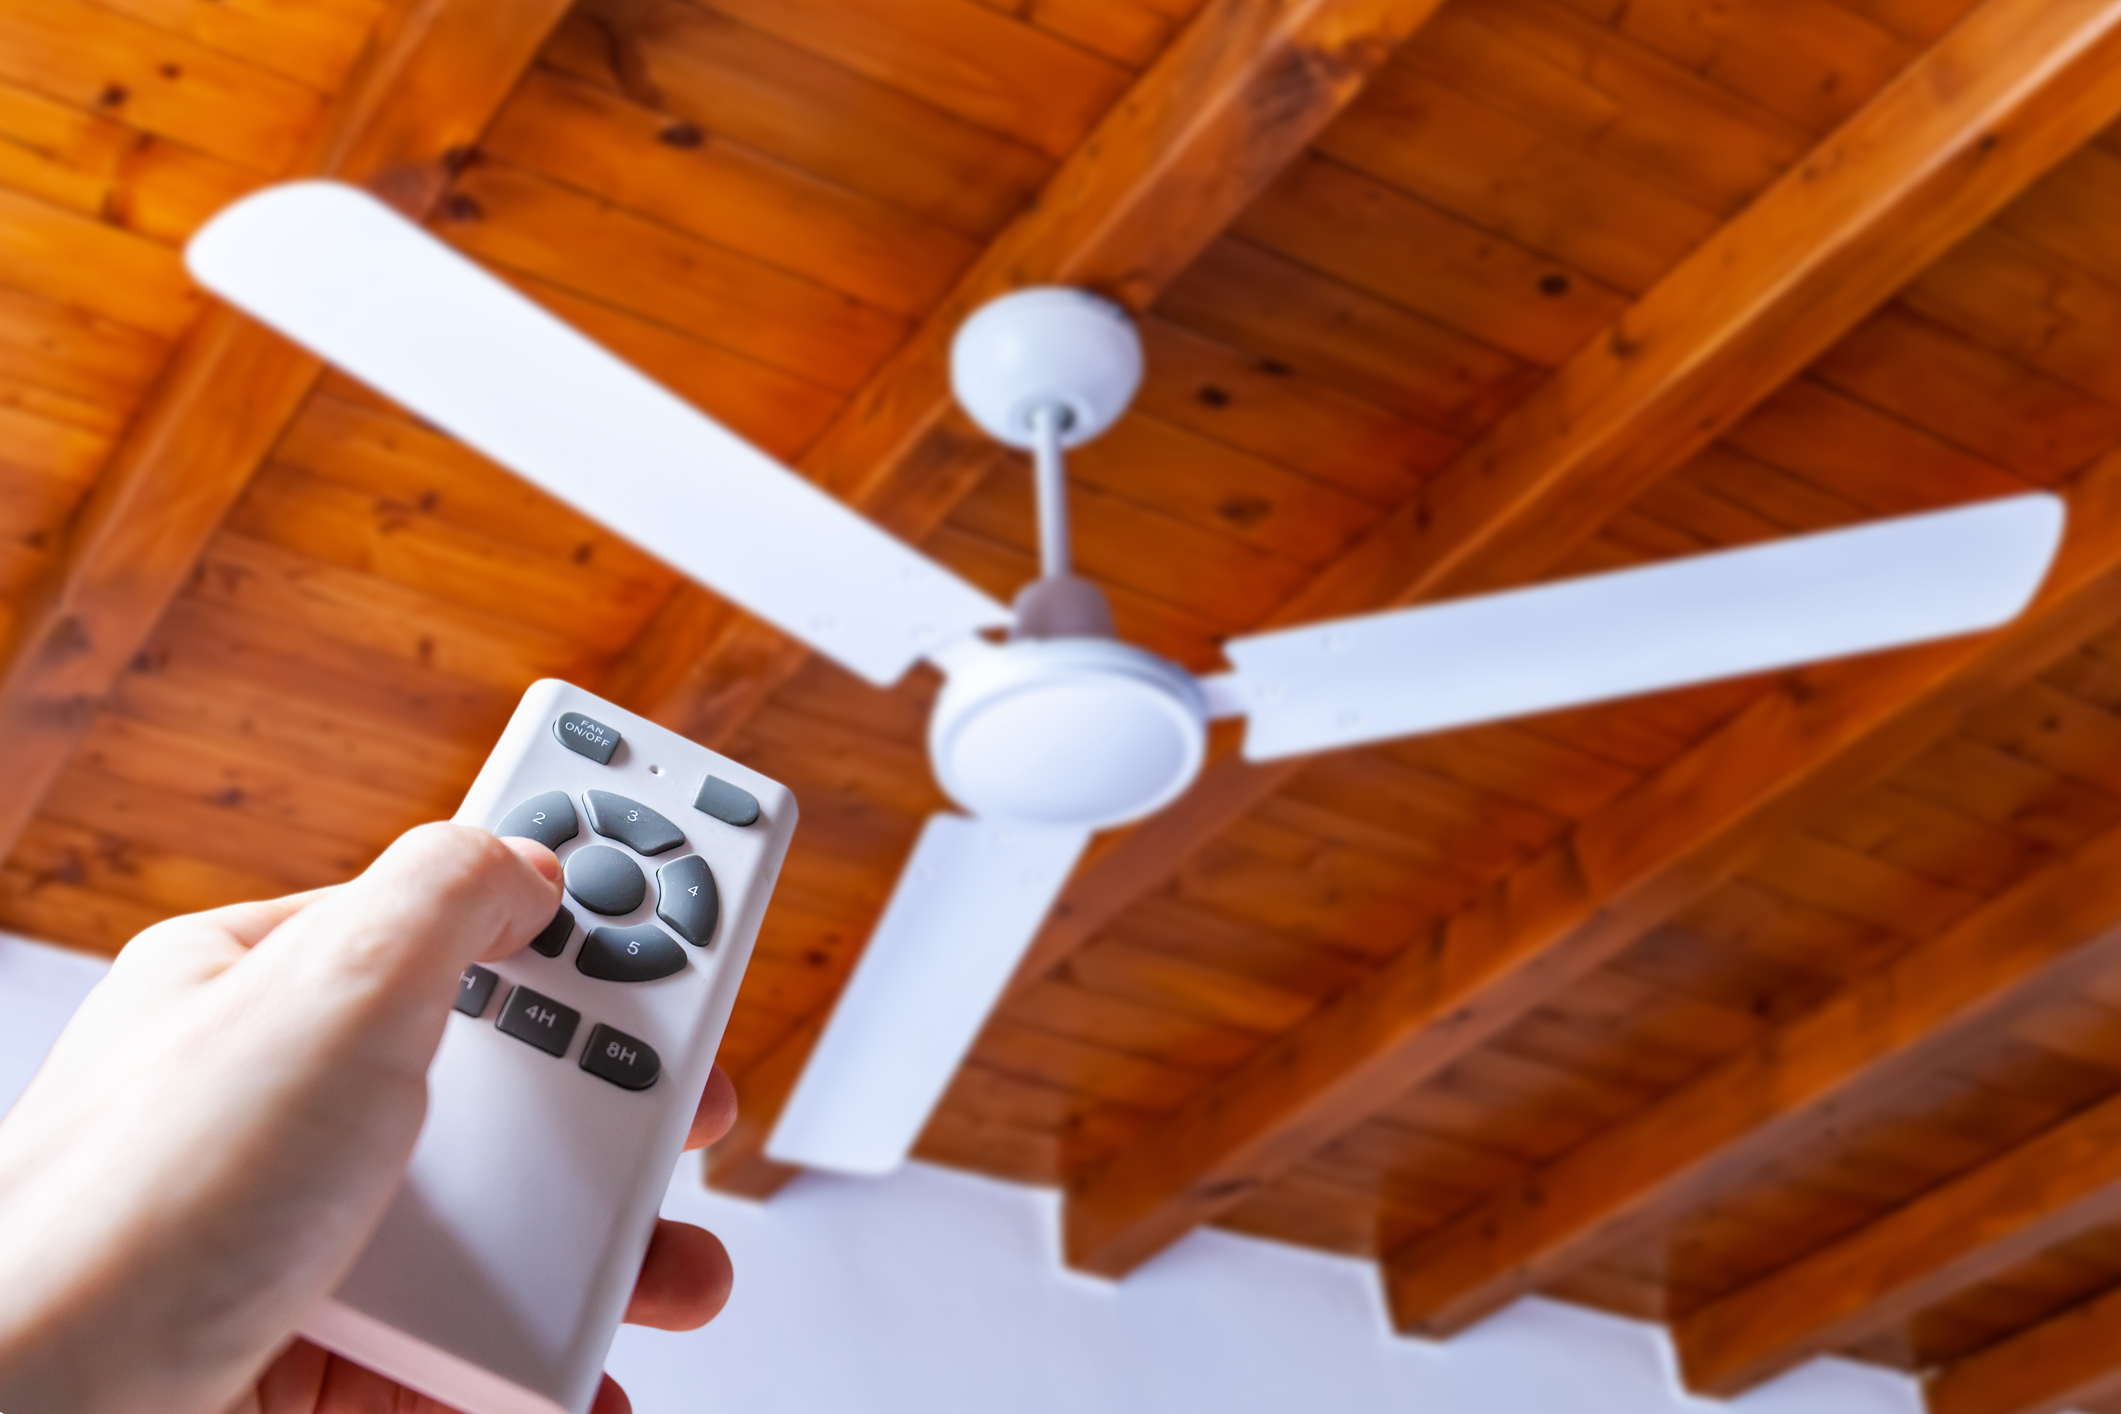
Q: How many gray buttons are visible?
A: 11